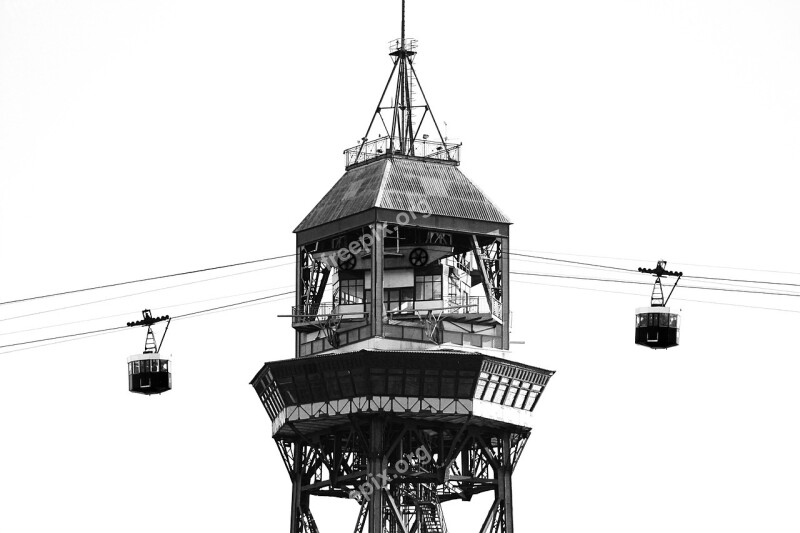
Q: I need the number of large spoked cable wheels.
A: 2